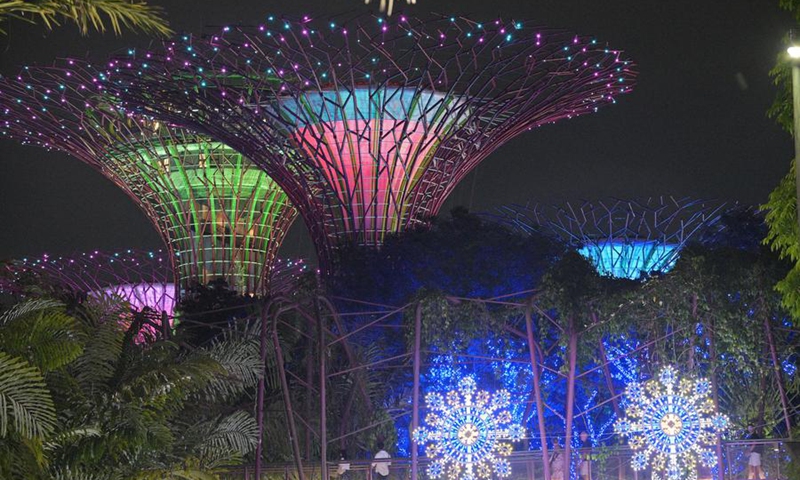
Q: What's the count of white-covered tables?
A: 0